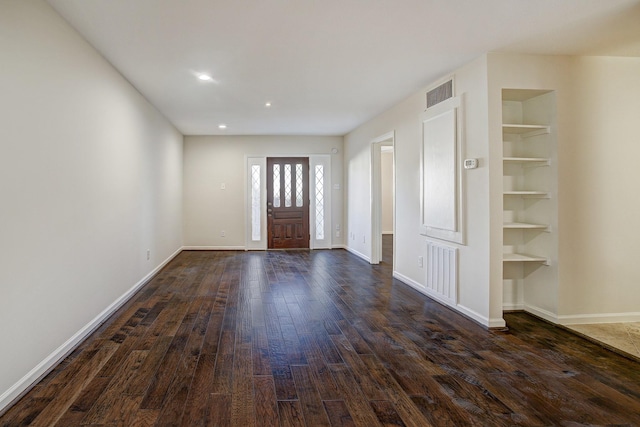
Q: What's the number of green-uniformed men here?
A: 0